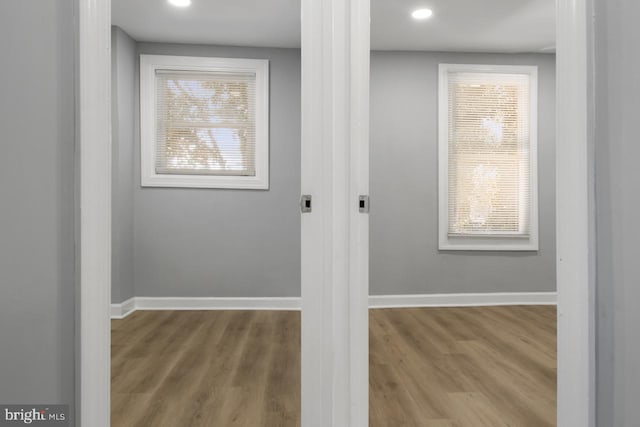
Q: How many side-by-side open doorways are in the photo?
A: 2